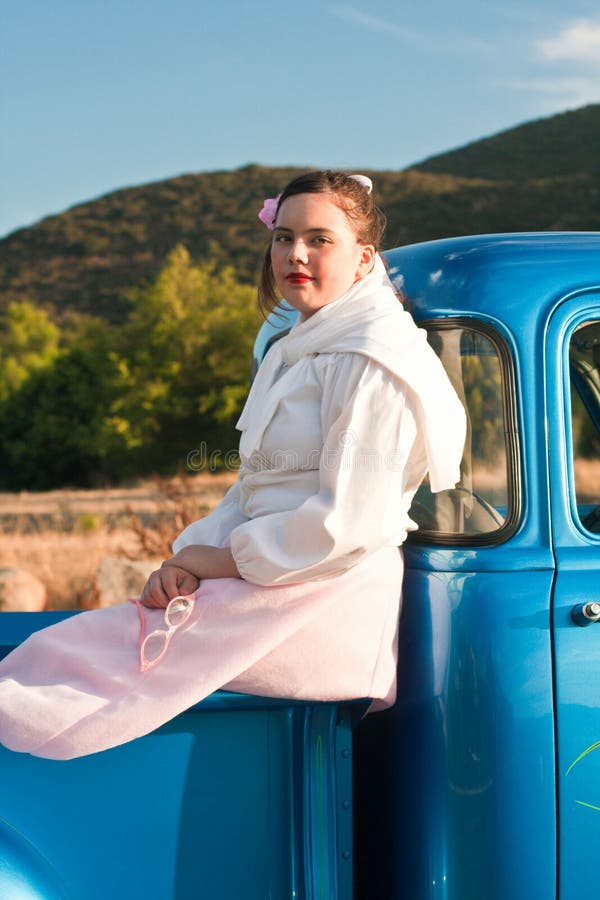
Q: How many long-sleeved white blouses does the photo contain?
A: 1